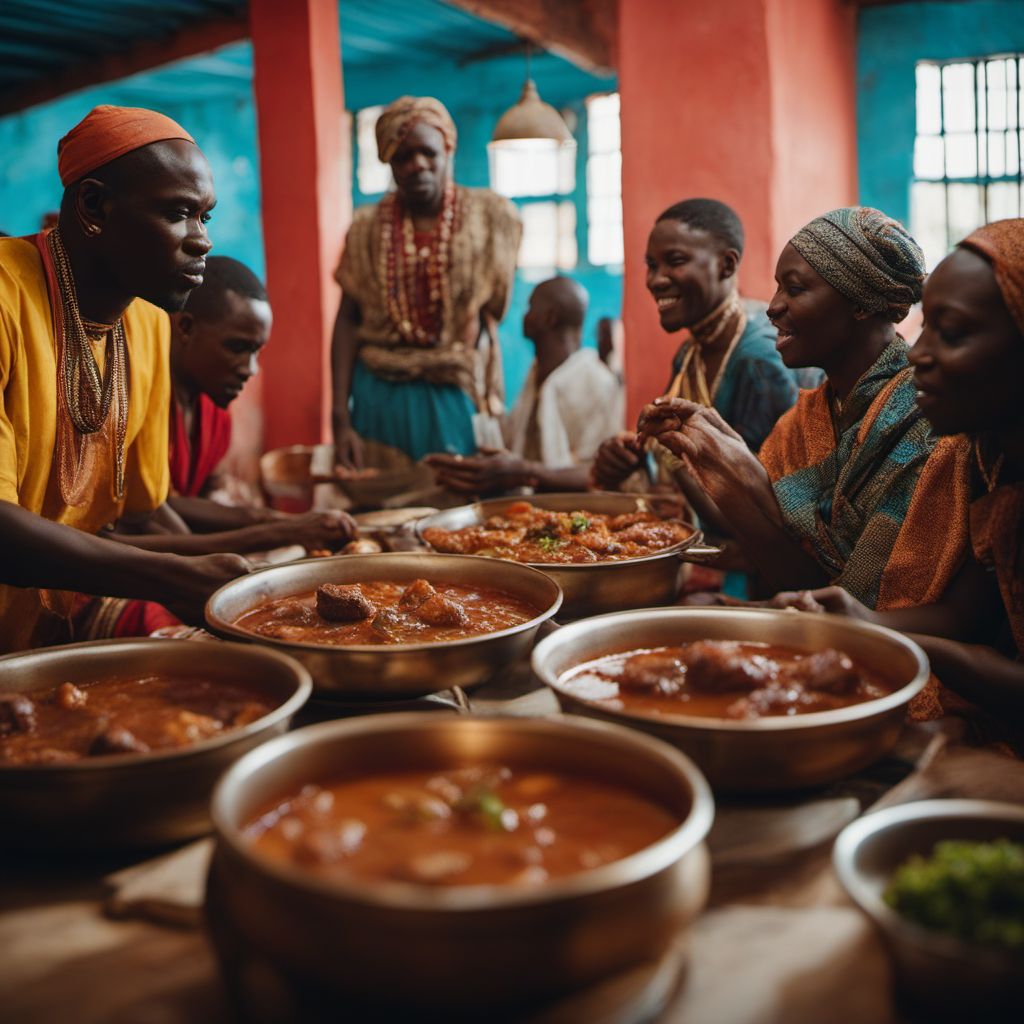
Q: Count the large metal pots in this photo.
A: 5